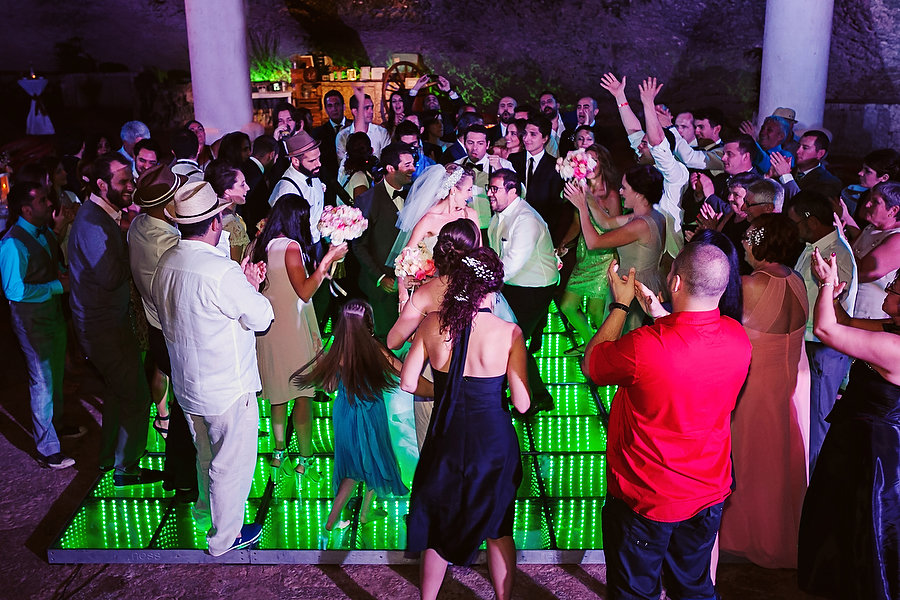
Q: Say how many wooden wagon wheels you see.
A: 1